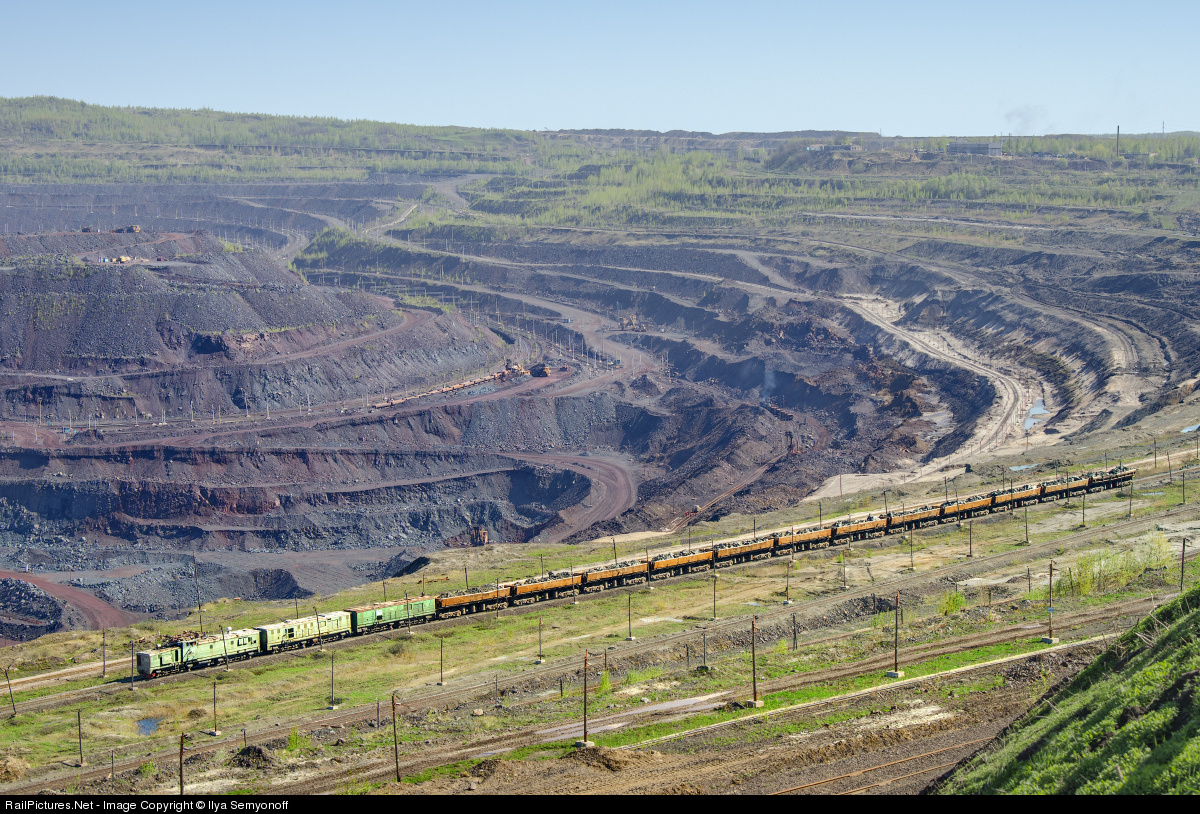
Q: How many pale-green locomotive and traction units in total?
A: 3